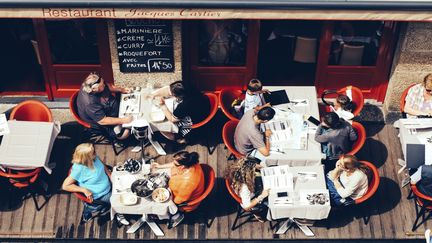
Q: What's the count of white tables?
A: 6